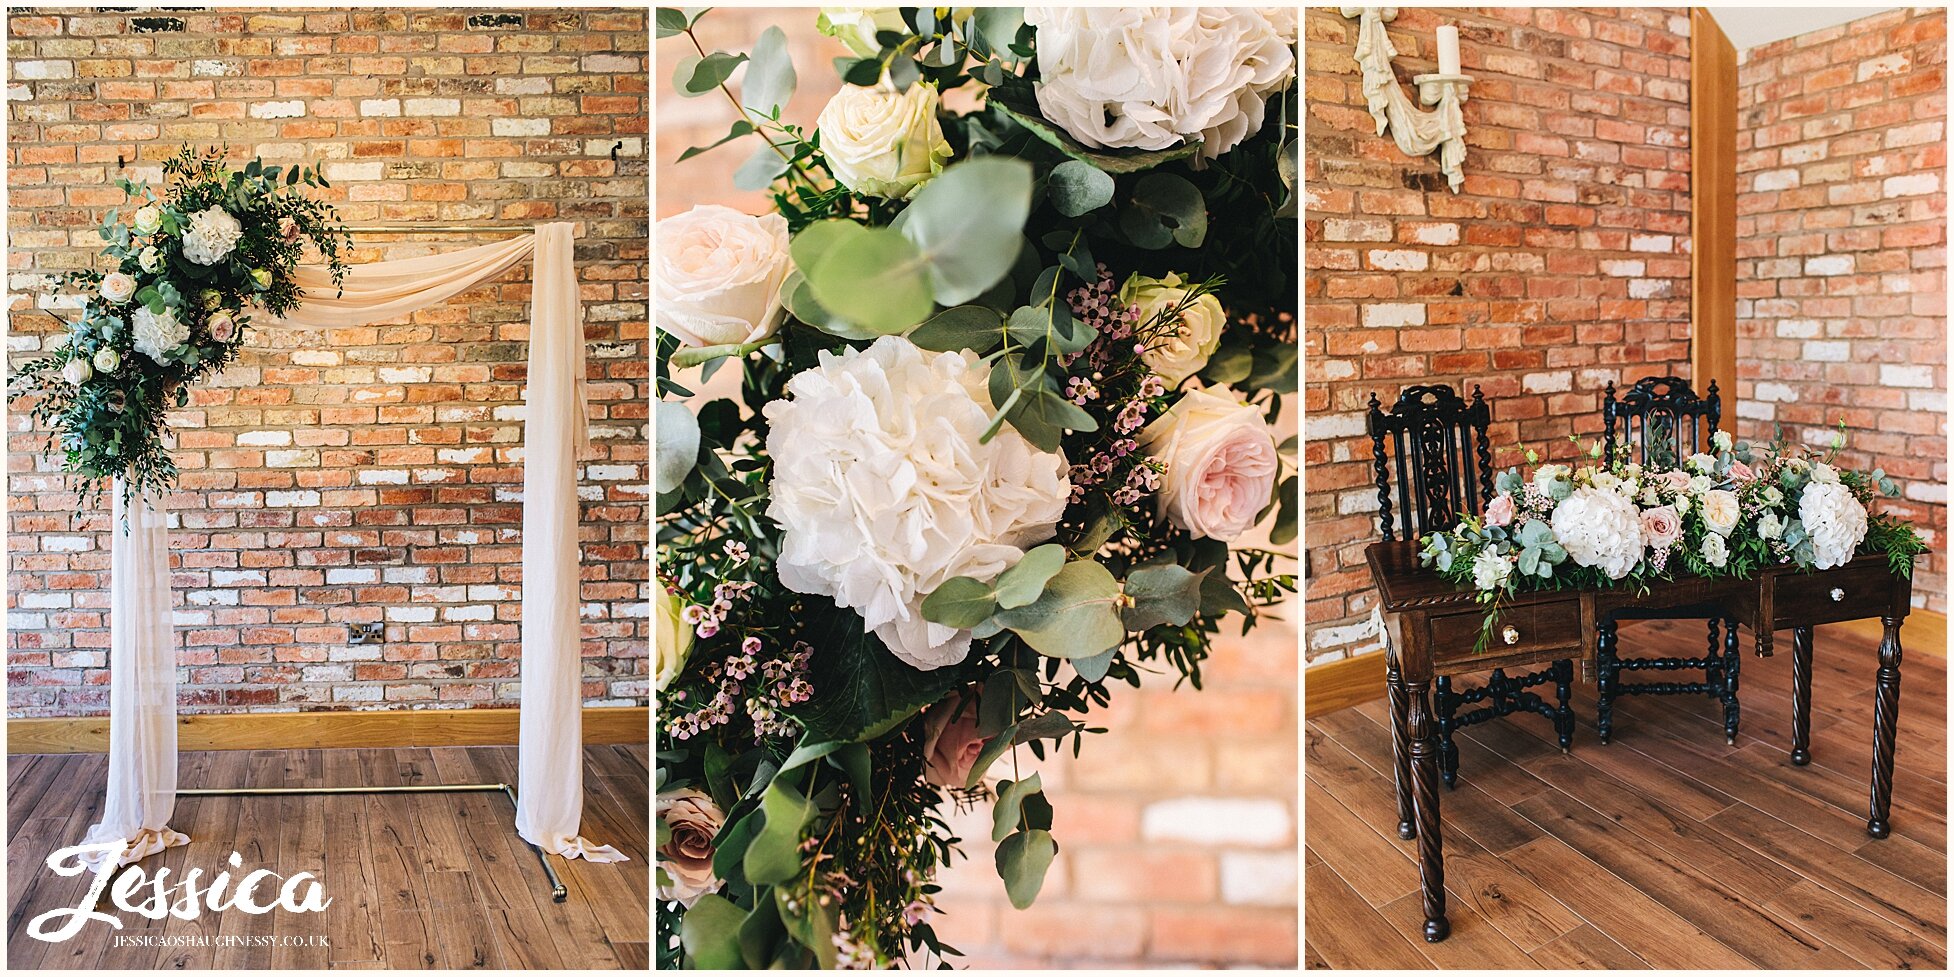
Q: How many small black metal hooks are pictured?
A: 2